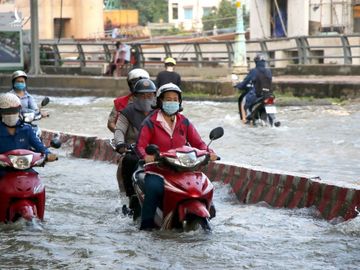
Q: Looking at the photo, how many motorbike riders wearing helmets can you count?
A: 7